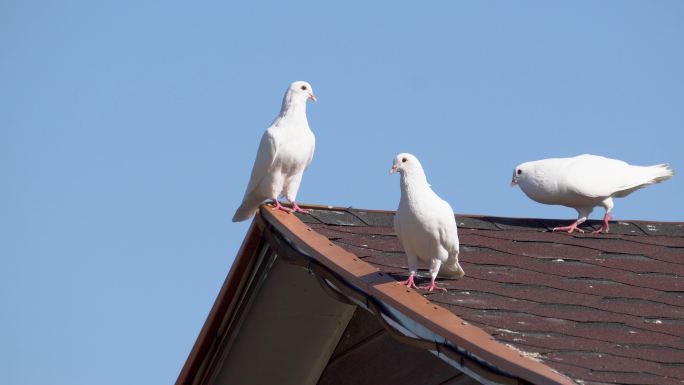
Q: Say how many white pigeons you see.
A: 3